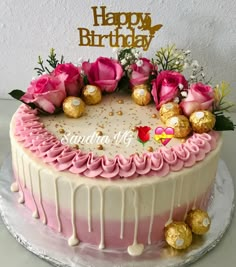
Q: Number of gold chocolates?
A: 8